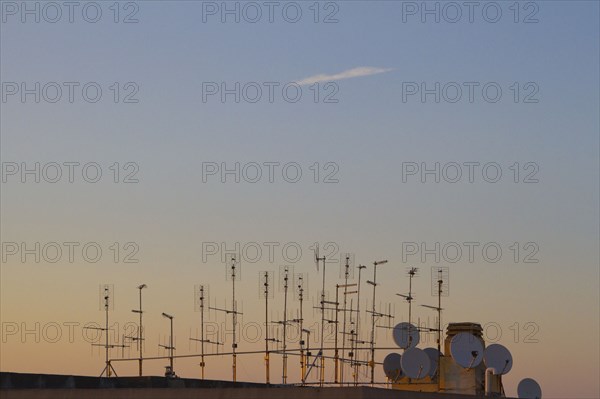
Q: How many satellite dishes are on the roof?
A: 7